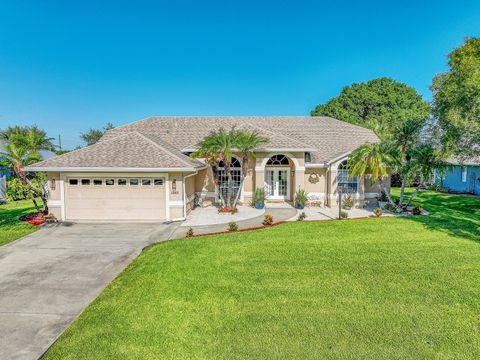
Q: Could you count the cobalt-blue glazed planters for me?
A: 2